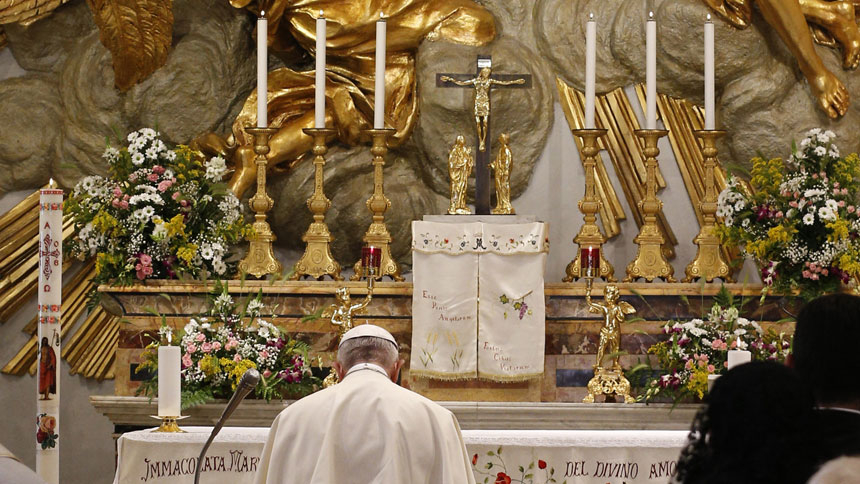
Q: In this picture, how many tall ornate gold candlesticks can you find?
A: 6